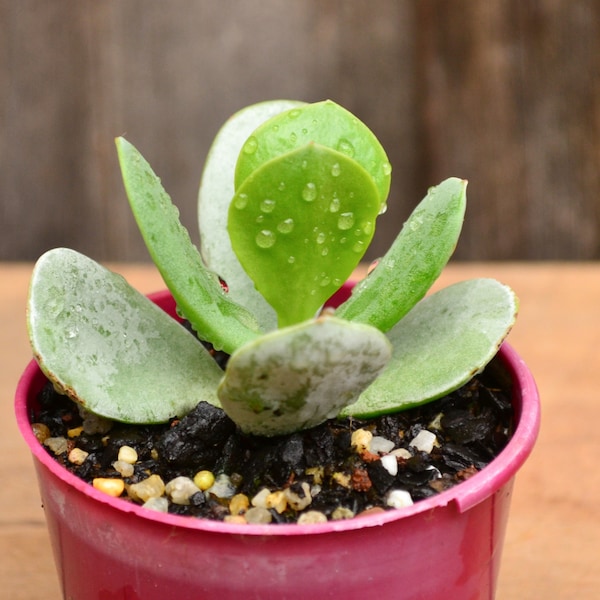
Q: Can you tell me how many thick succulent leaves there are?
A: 8